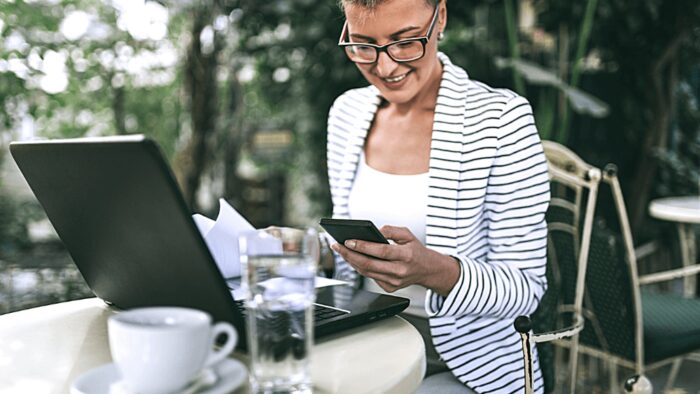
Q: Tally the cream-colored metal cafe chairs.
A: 2